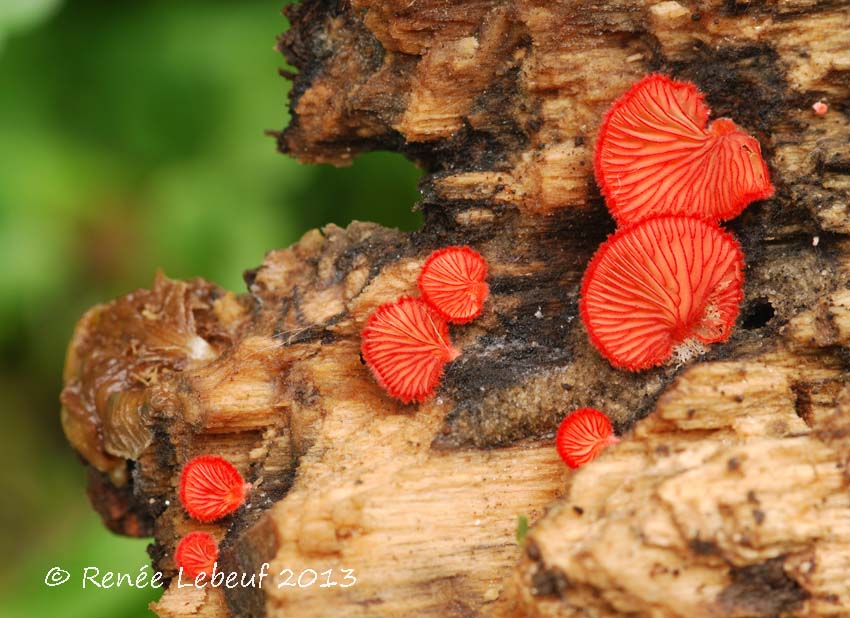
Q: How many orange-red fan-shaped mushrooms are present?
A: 7